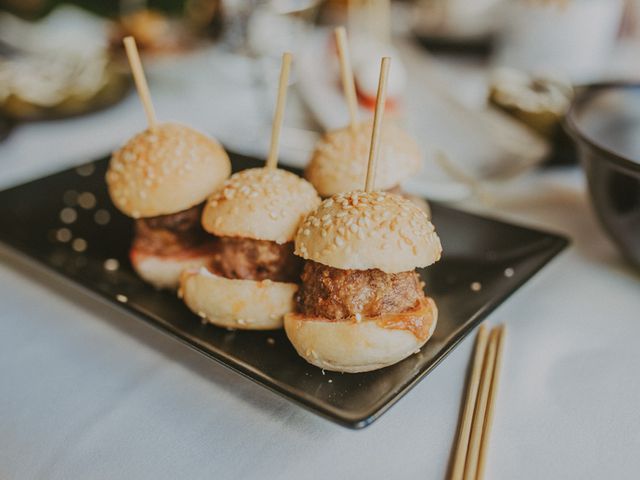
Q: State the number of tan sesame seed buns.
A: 4